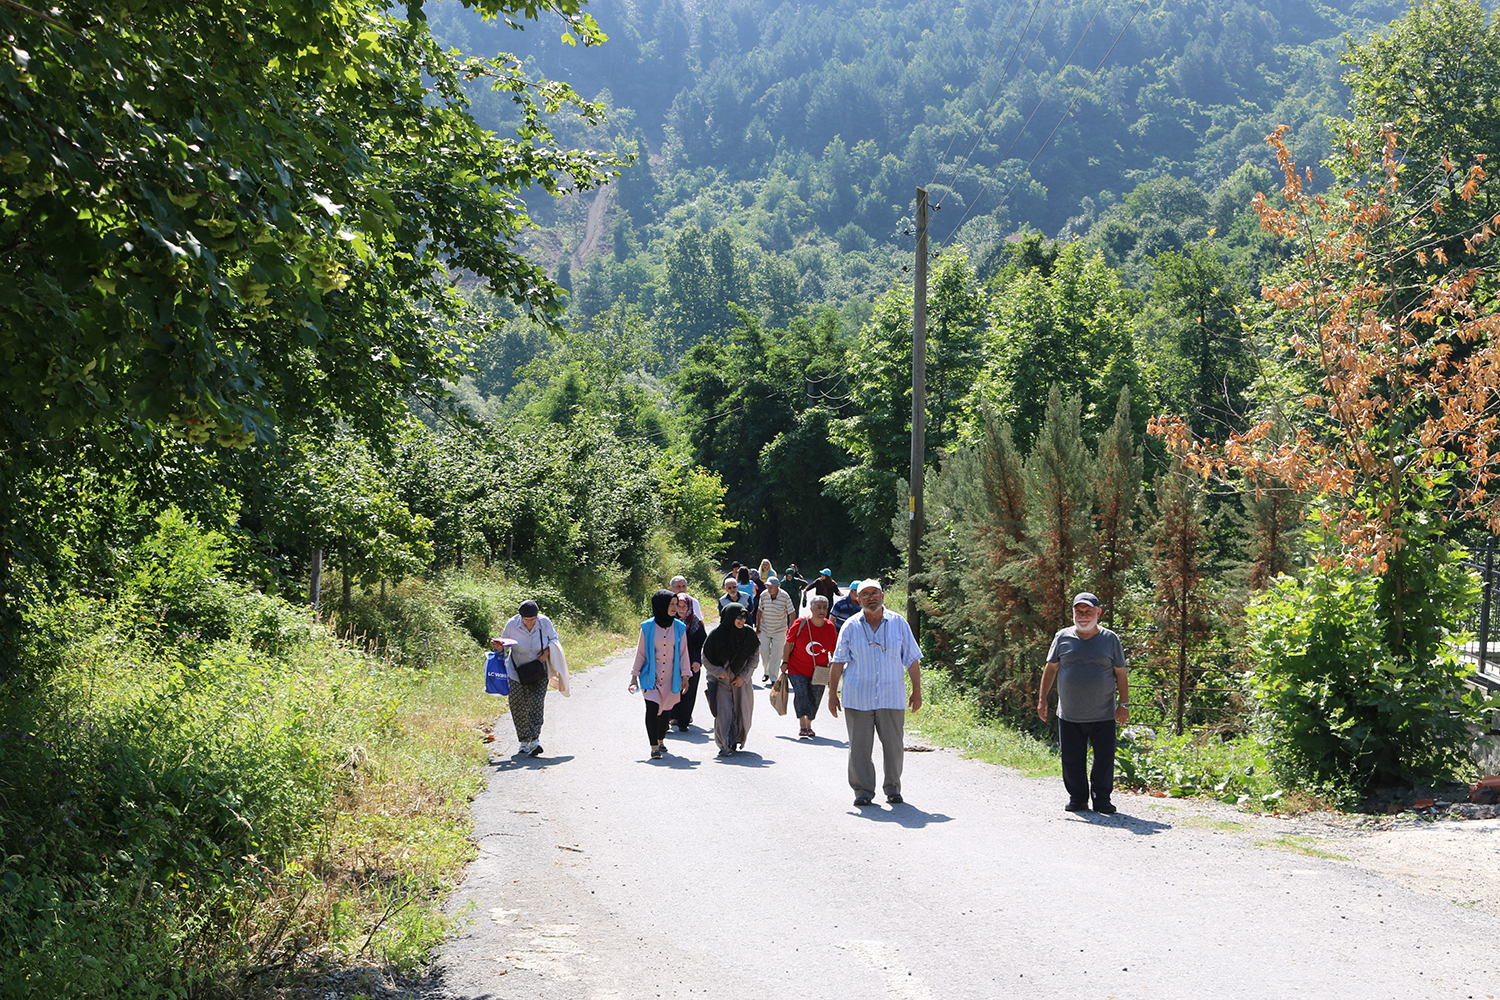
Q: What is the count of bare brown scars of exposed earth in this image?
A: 1